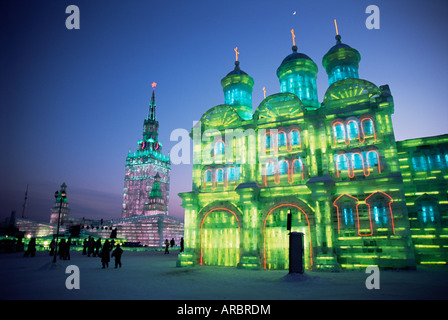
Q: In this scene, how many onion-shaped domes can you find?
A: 3